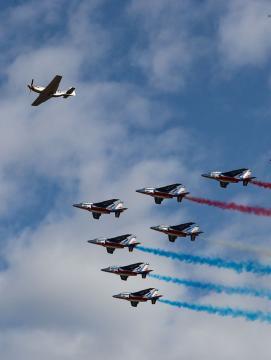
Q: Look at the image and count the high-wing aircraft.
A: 7